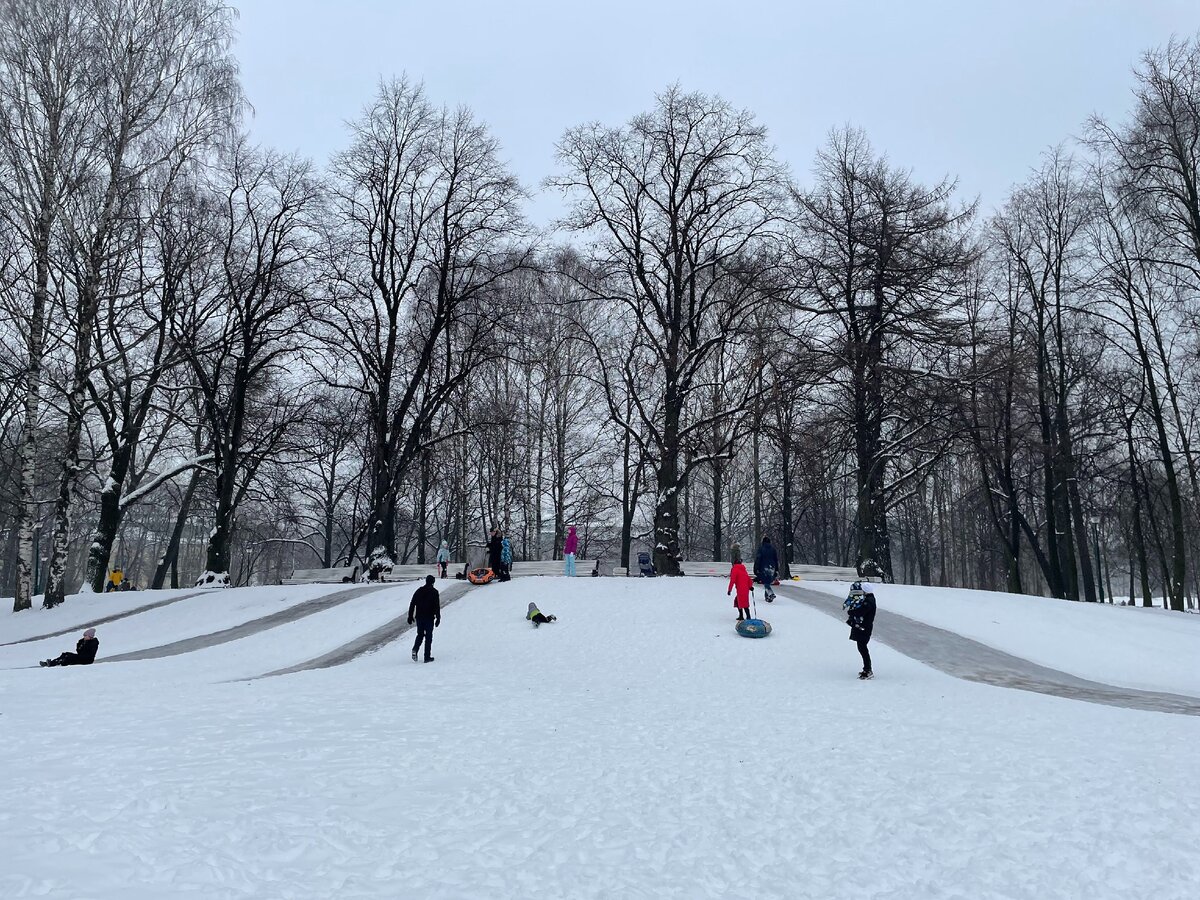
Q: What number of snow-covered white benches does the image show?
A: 5